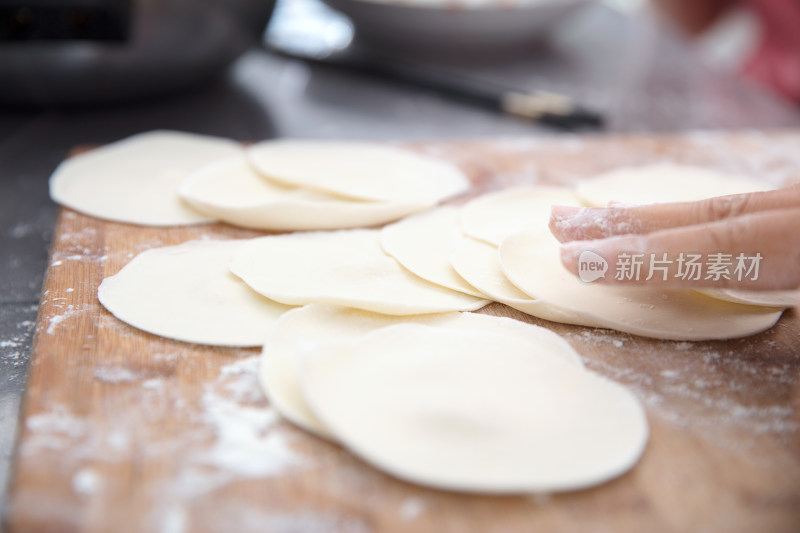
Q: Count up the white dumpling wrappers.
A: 13